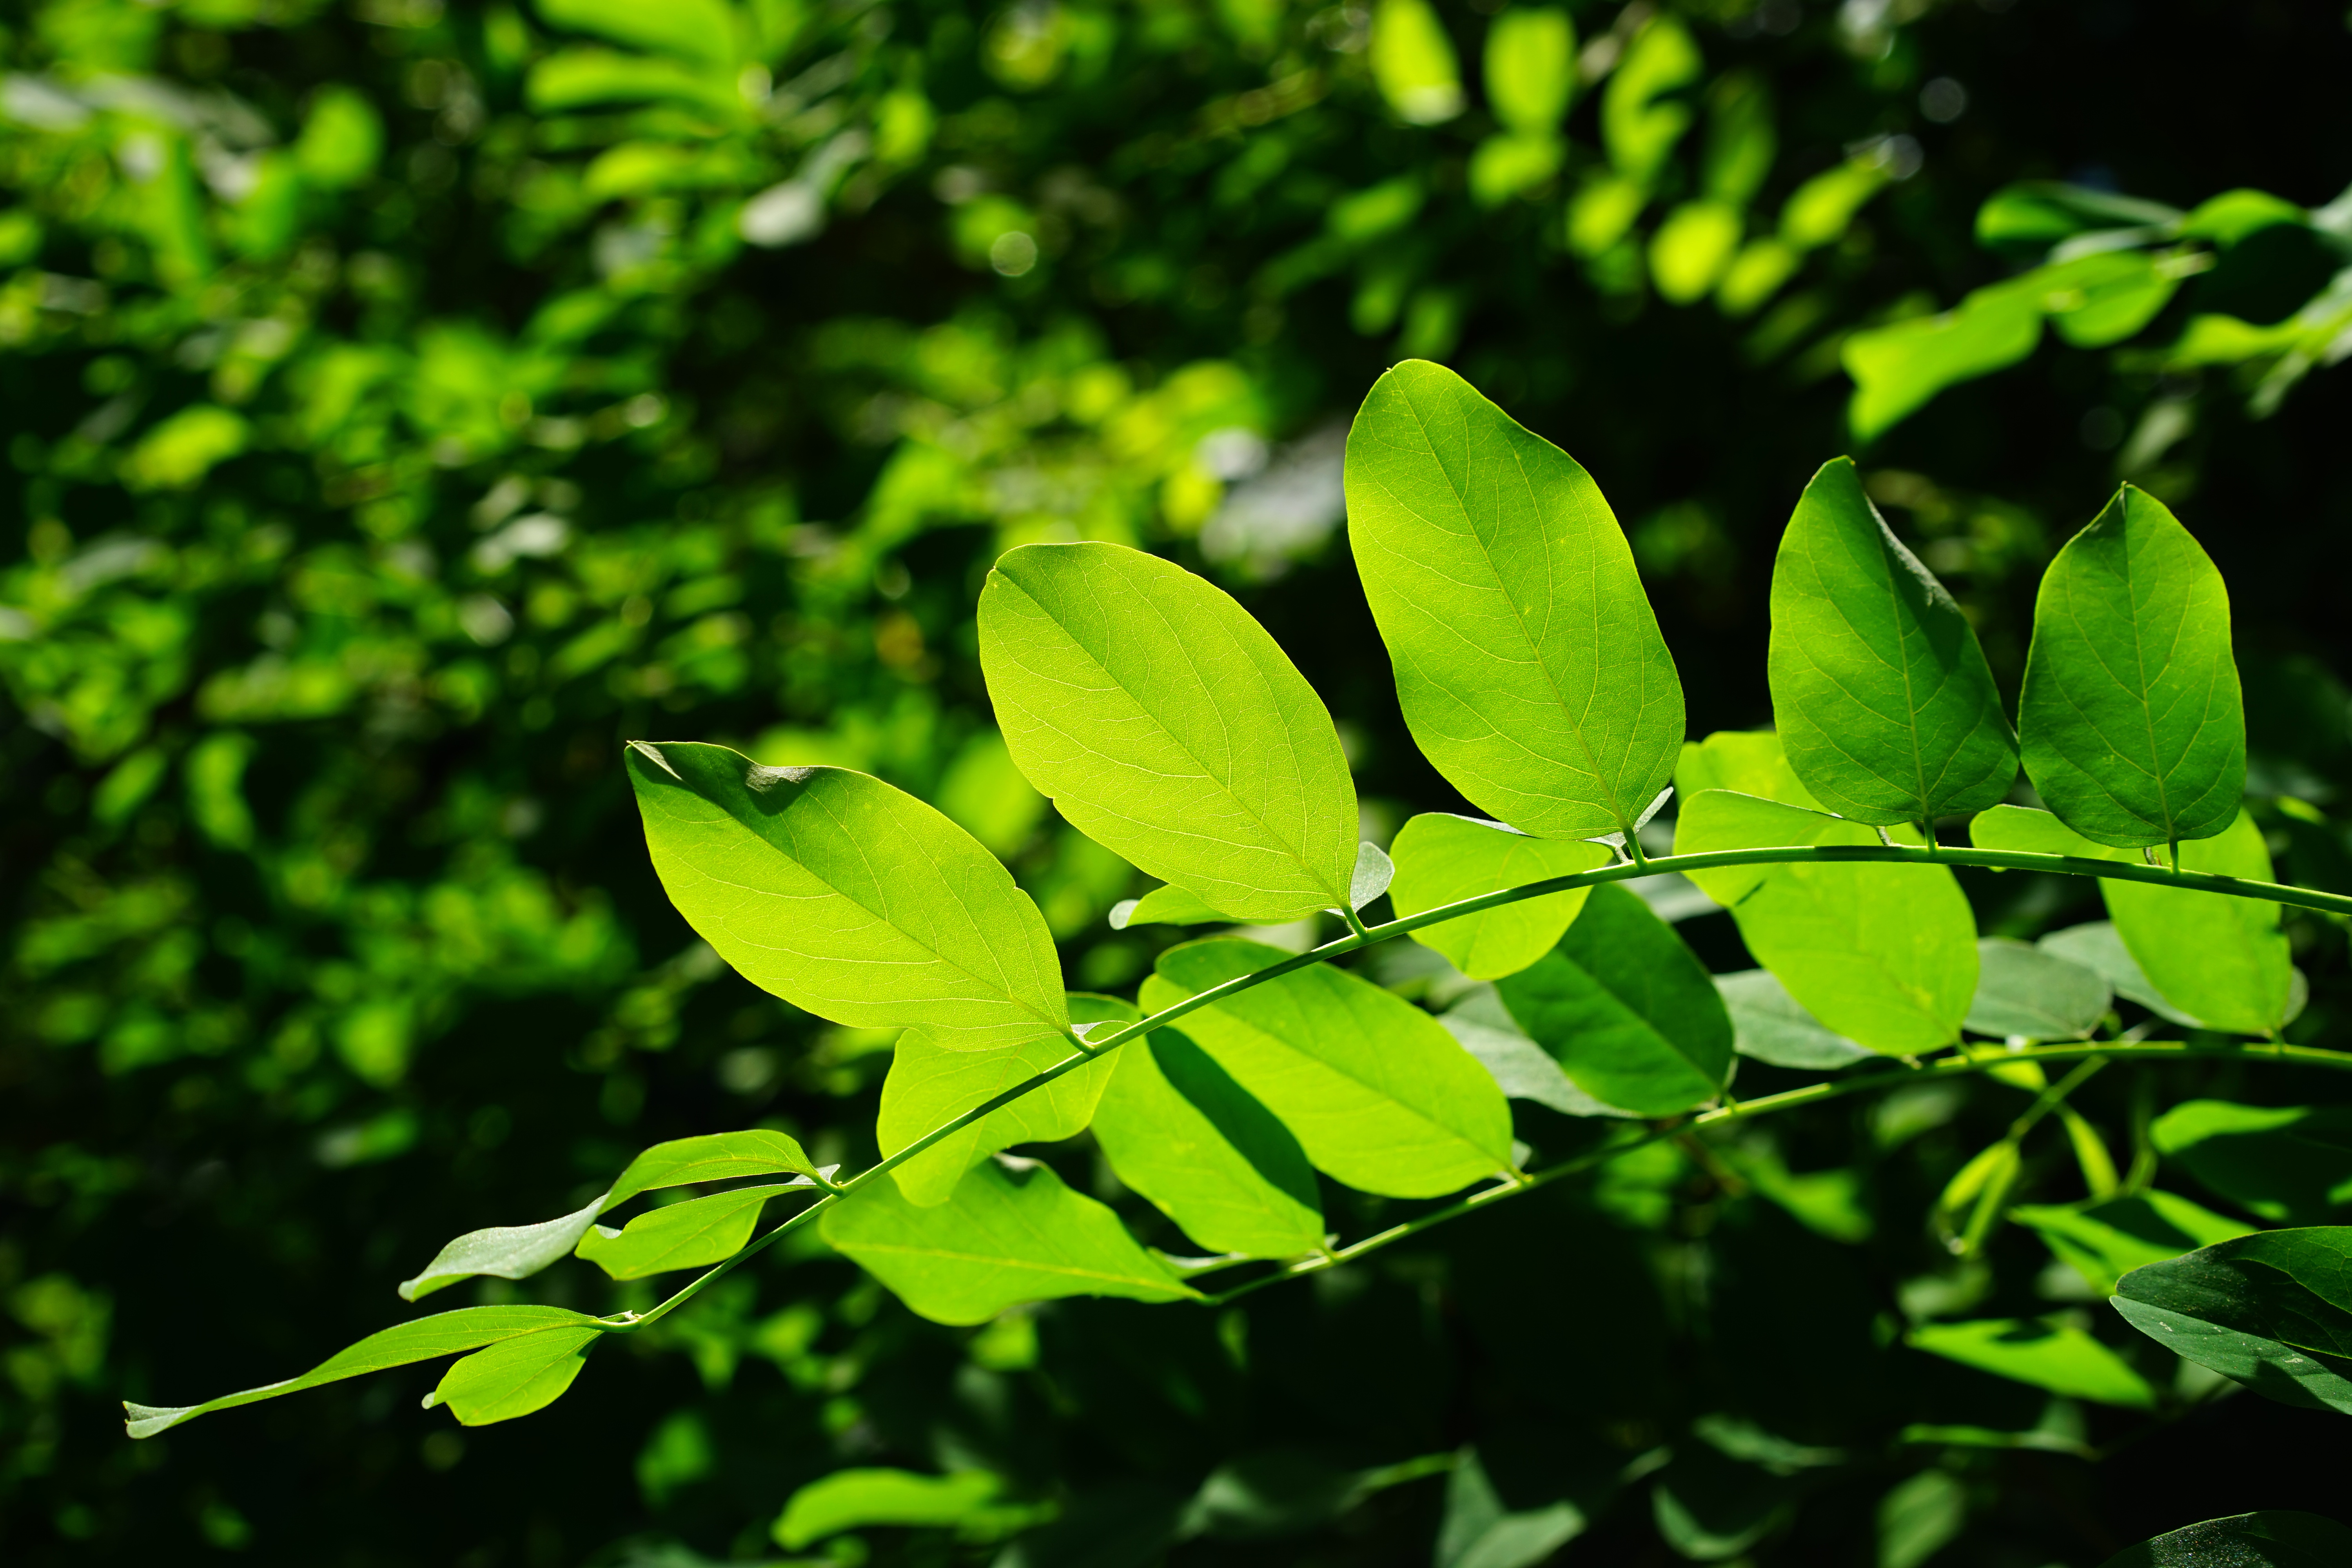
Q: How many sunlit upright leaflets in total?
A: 5